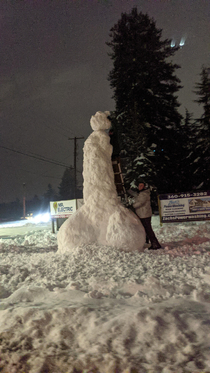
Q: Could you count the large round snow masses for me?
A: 2